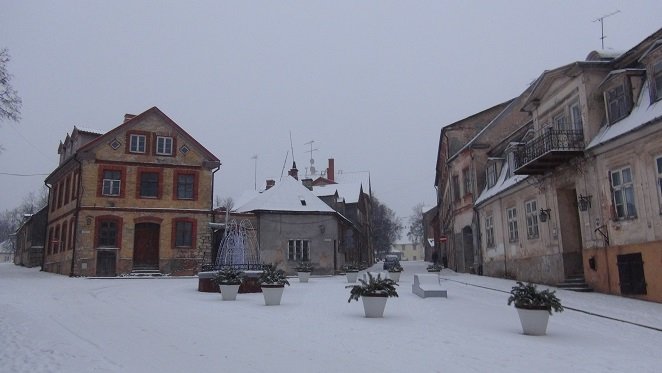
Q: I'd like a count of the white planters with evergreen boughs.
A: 8